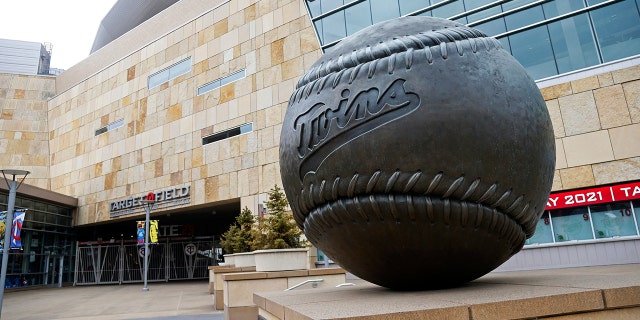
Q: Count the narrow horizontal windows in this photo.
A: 4